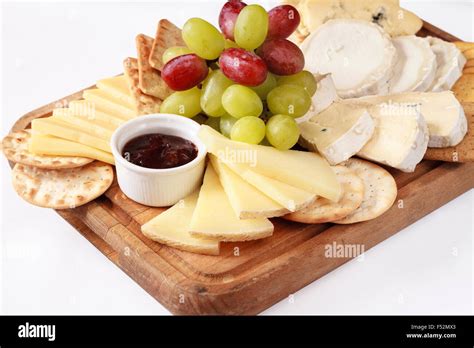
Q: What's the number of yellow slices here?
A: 11